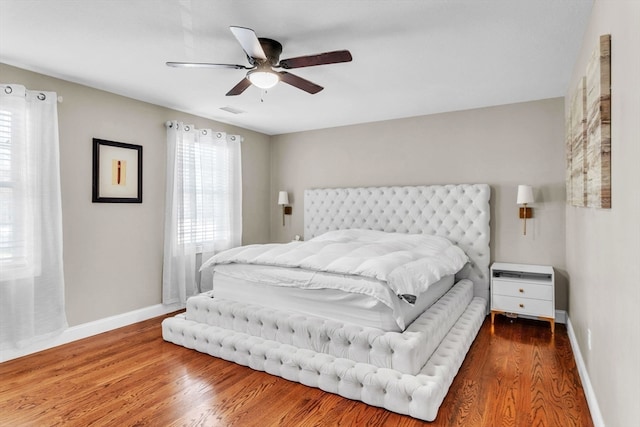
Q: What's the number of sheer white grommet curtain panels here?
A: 3